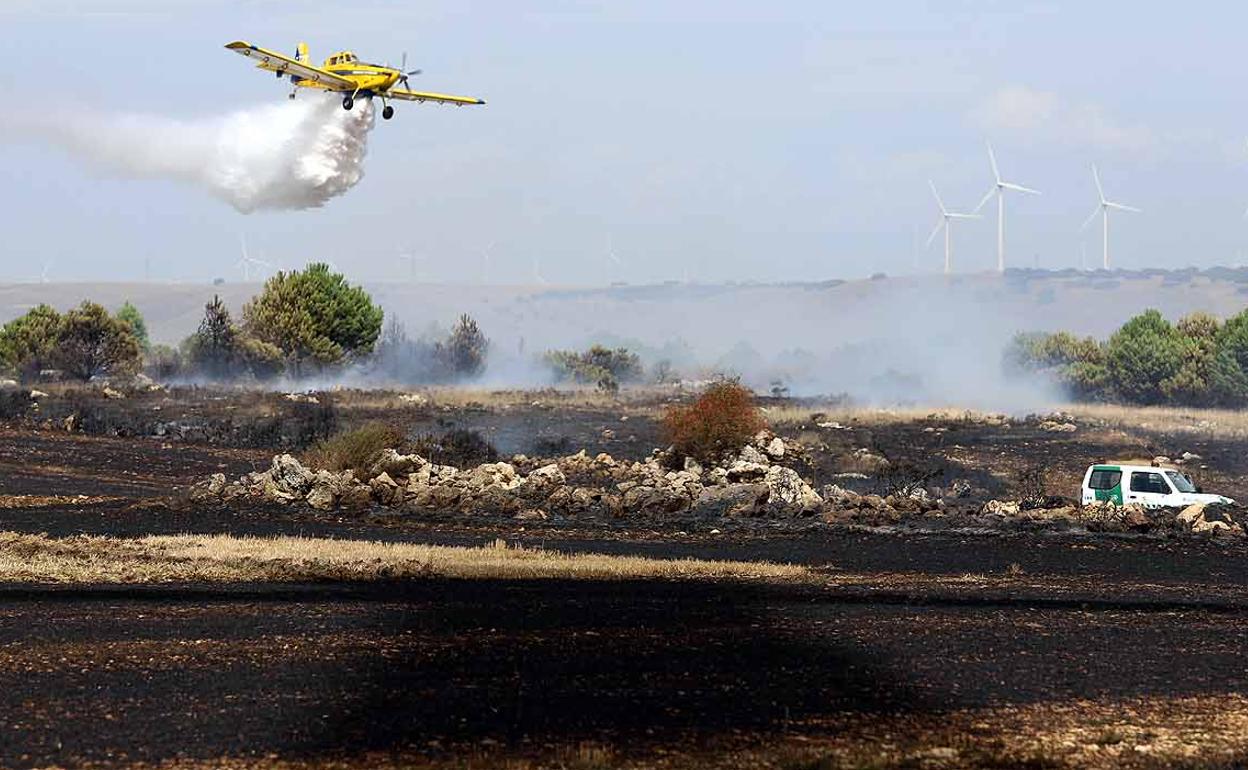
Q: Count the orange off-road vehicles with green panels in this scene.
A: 0